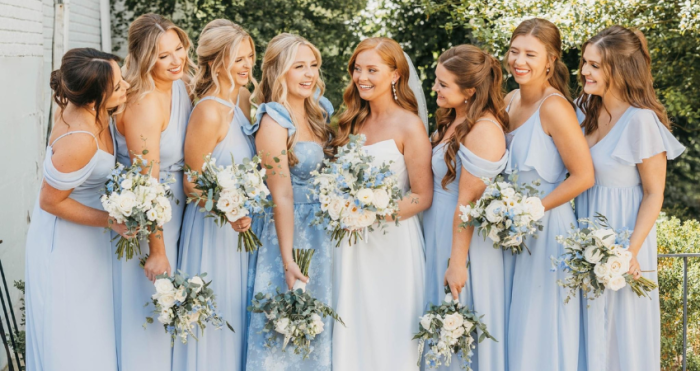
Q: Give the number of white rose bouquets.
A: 8